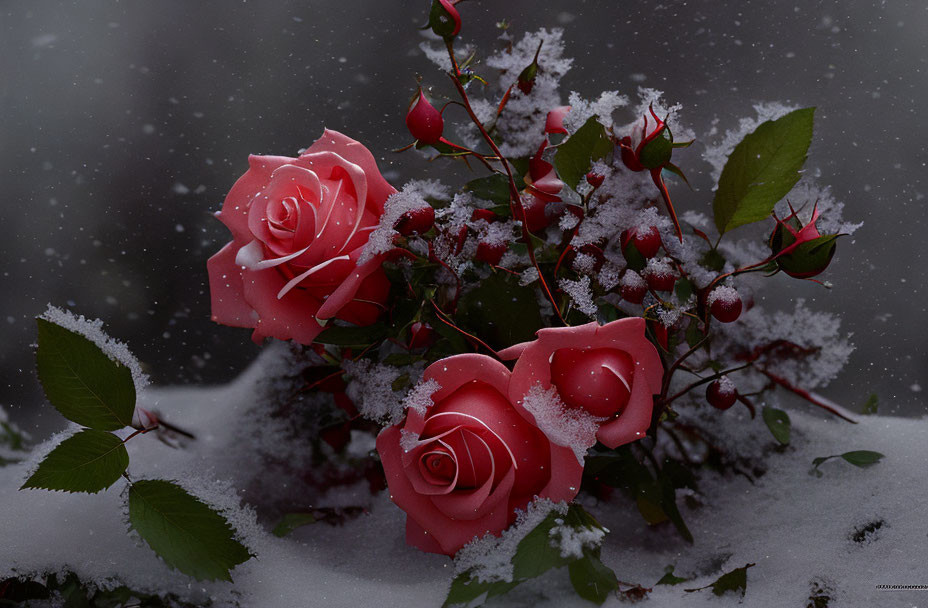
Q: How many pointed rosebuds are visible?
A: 5